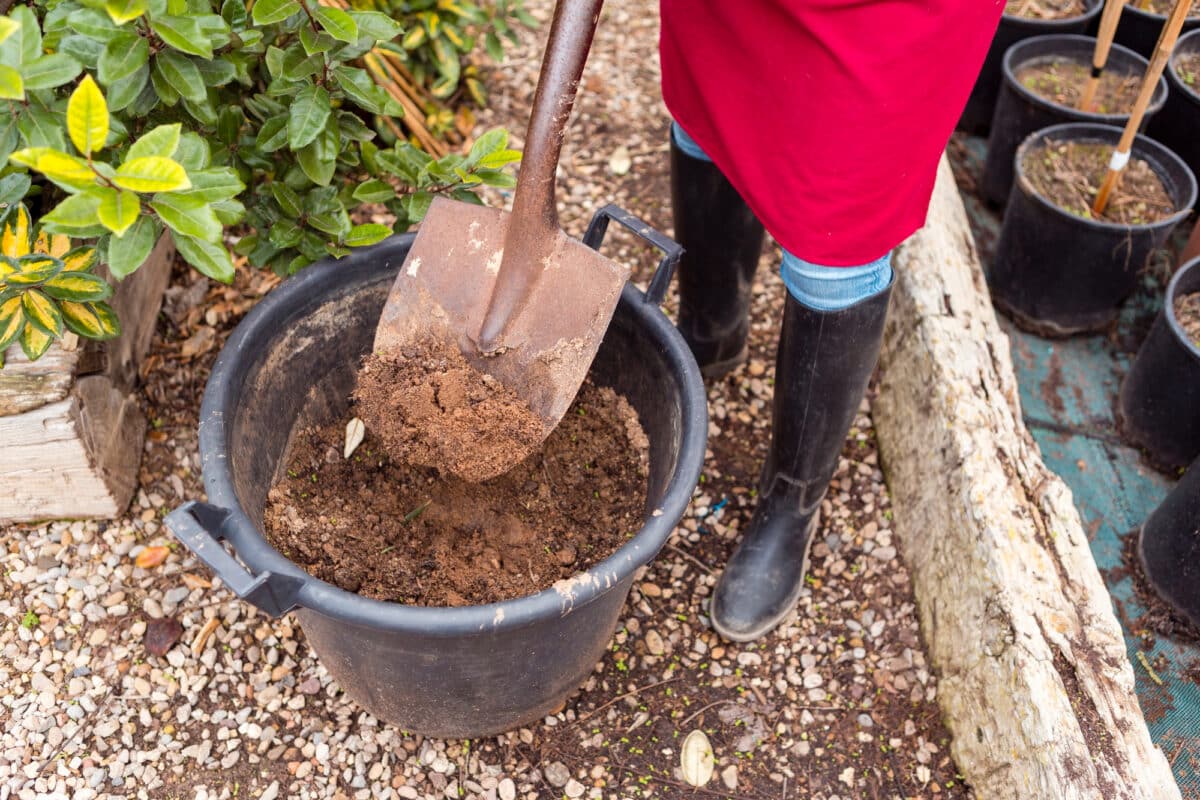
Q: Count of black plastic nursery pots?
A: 7